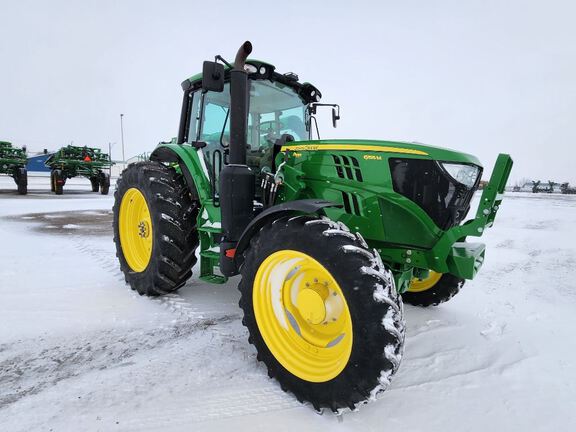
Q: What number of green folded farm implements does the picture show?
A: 2